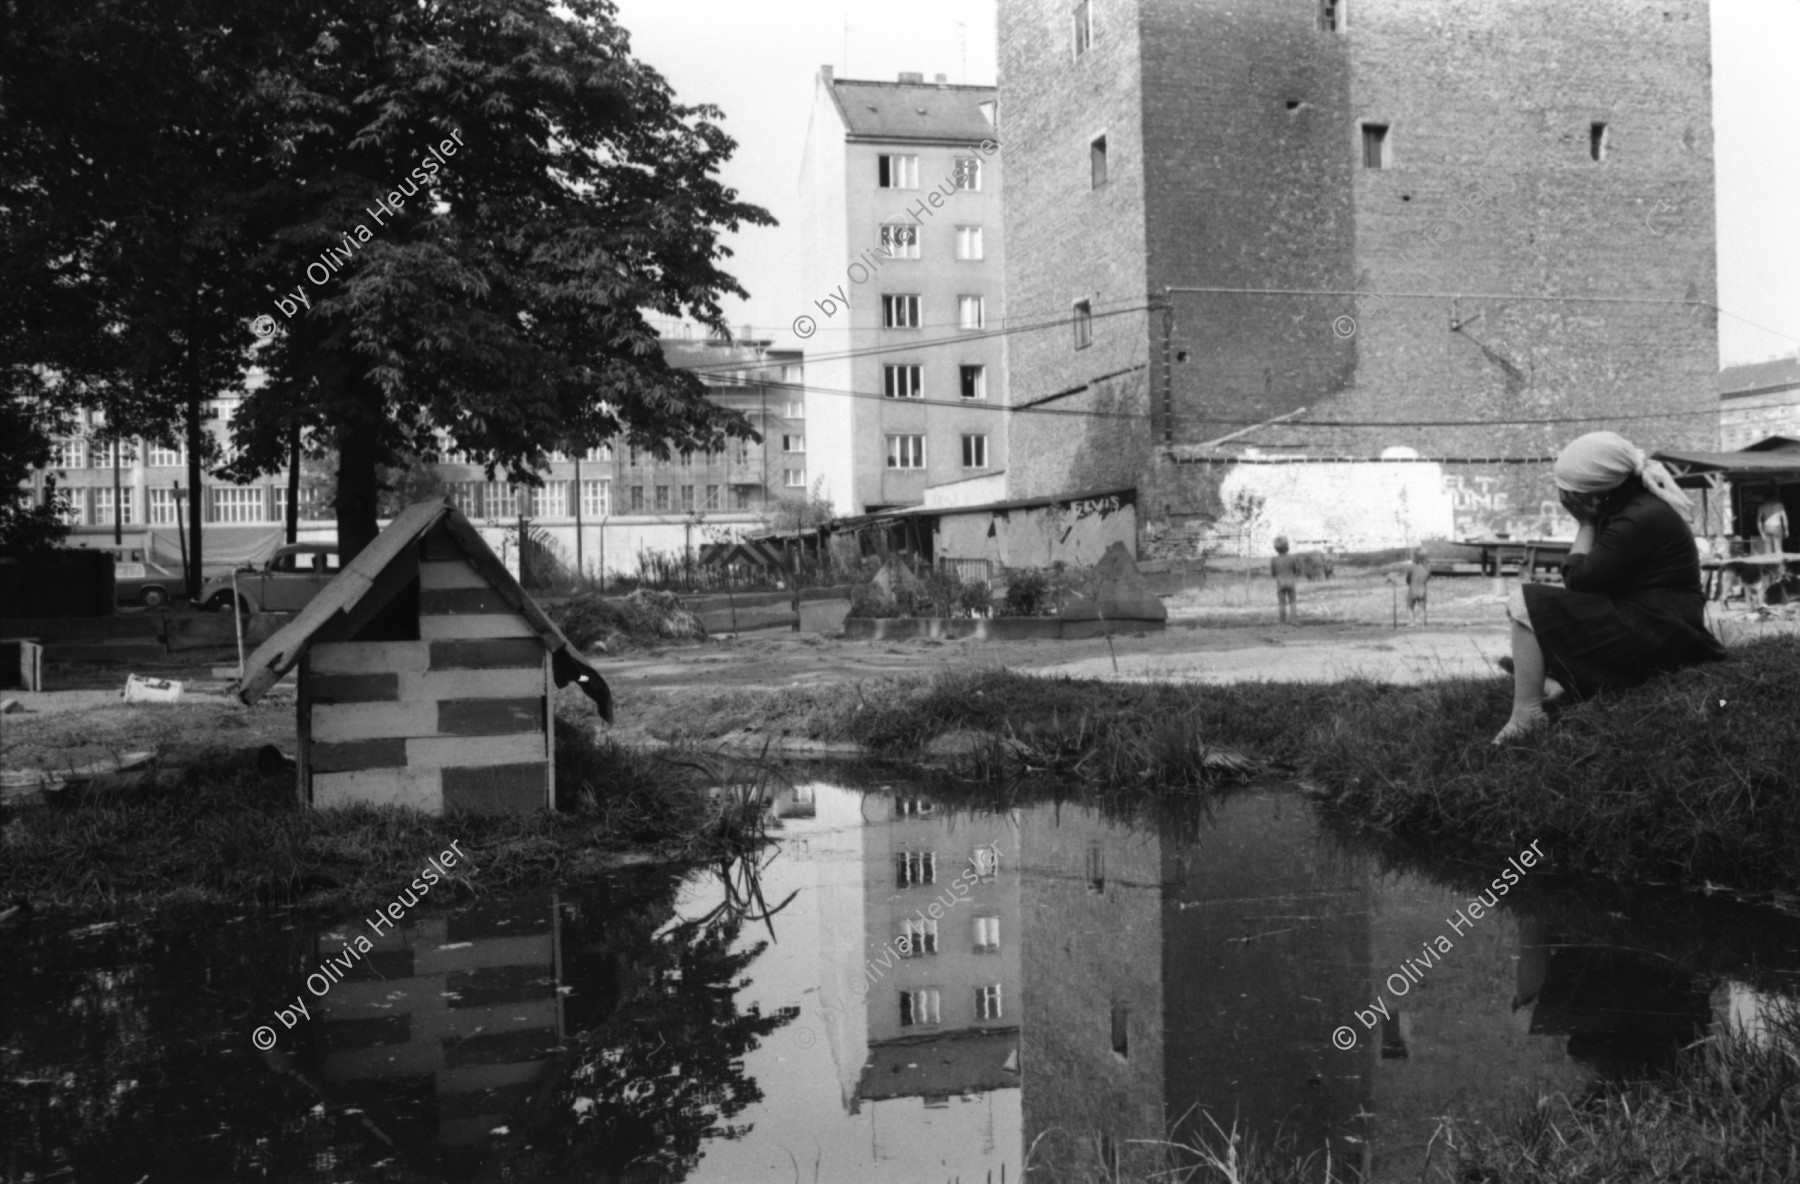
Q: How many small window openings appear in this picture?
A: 6